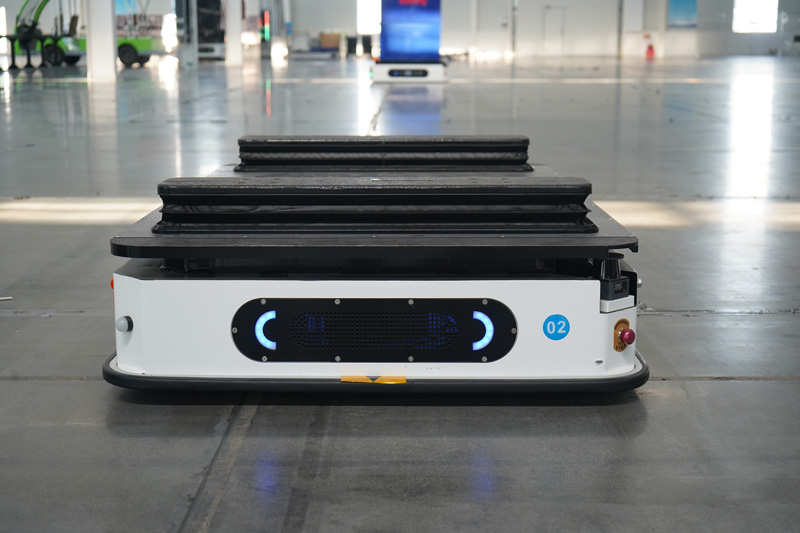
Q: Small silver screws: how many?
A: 10